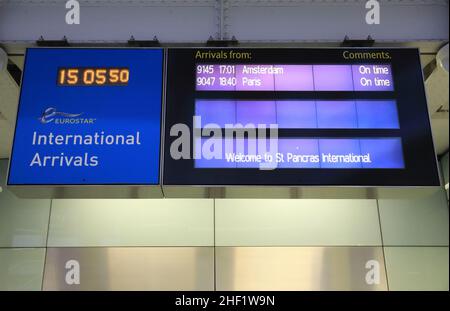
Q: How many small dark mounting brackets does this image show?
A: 4